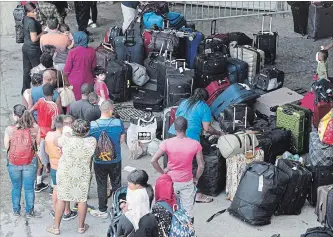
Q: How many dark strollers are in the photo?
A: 1